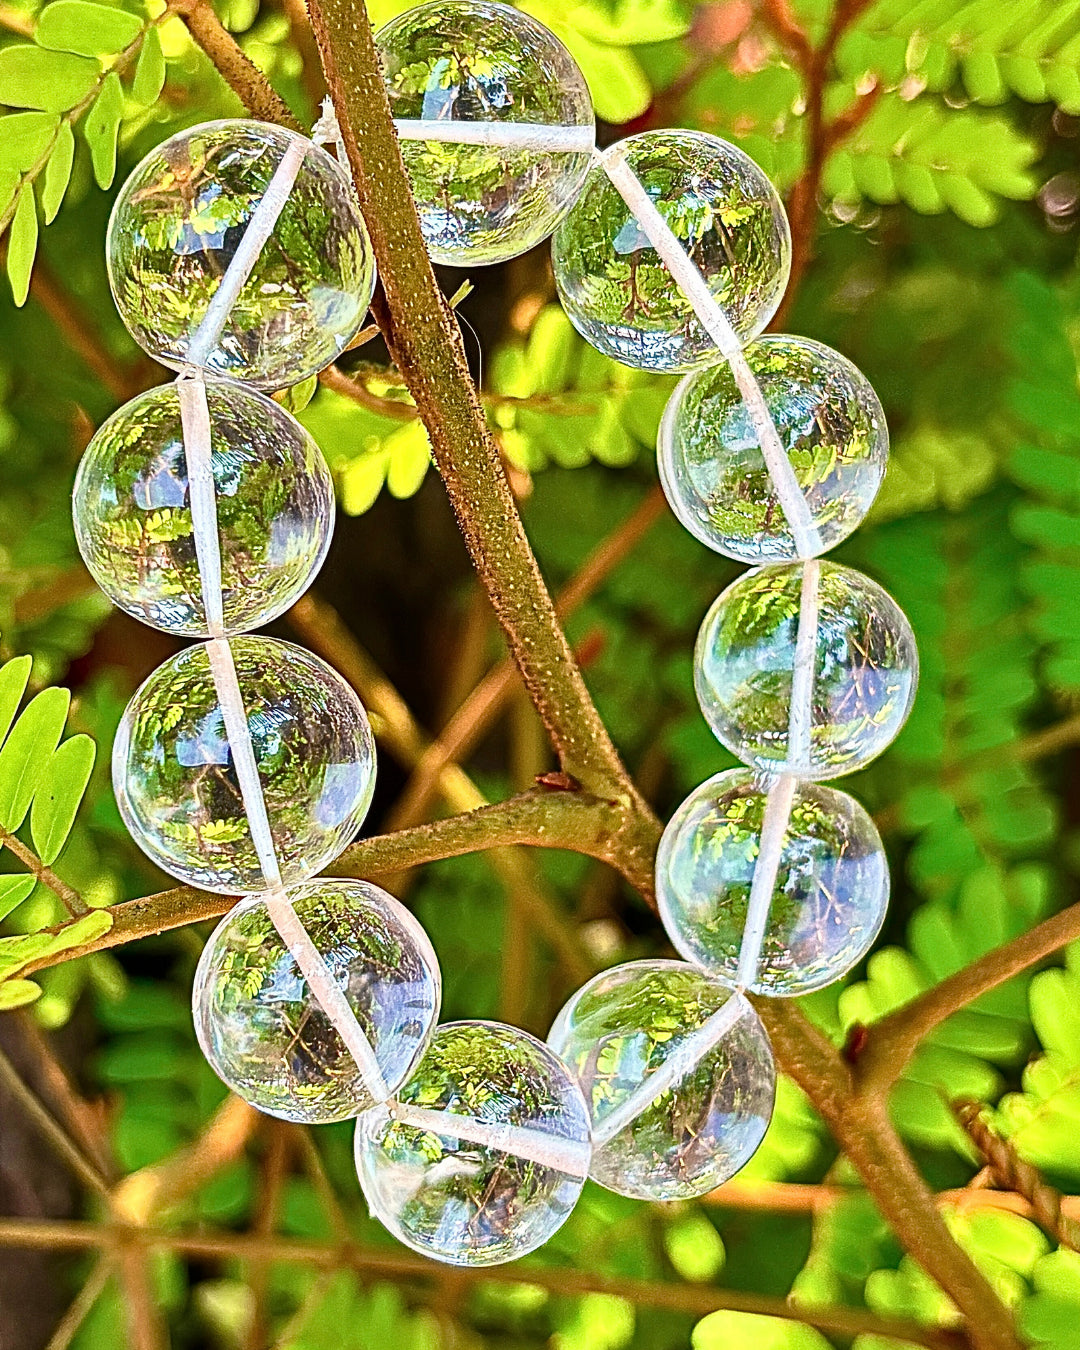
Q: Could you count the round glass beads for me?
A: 11